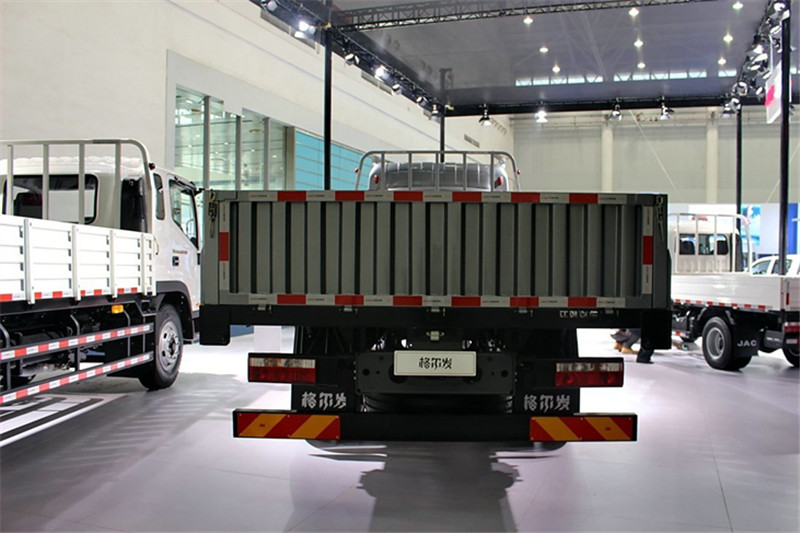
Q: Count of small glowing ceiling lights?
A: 9